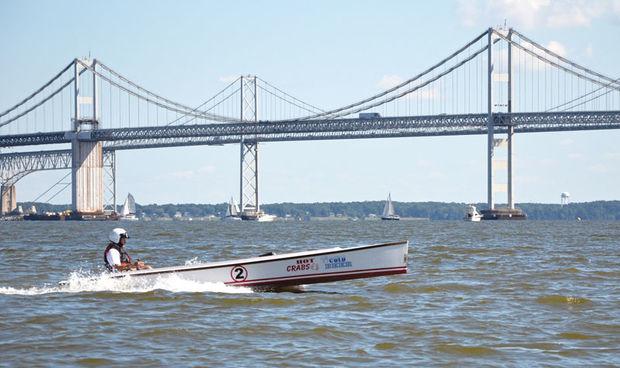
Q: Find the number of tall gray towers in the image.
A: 3